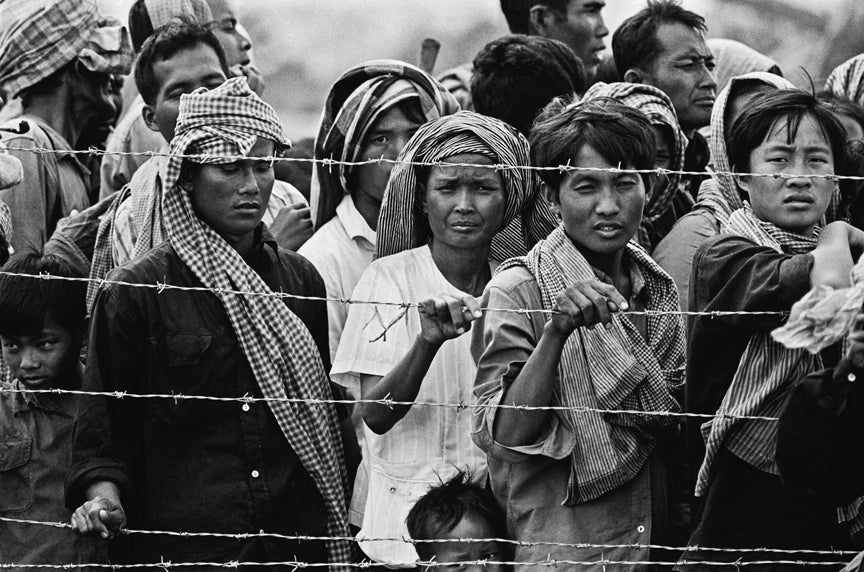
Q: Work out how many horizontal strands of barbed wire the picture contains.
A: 5